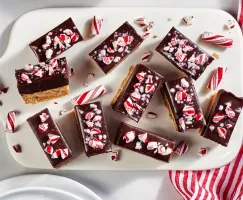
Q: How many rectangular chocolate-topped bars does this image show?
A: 10